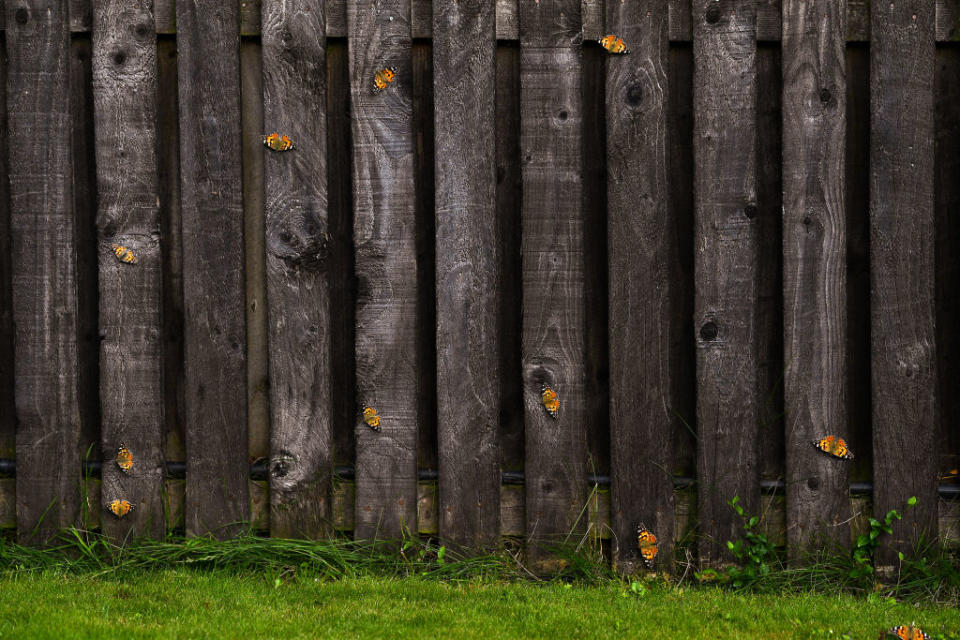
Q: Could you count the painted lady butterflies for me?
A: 11